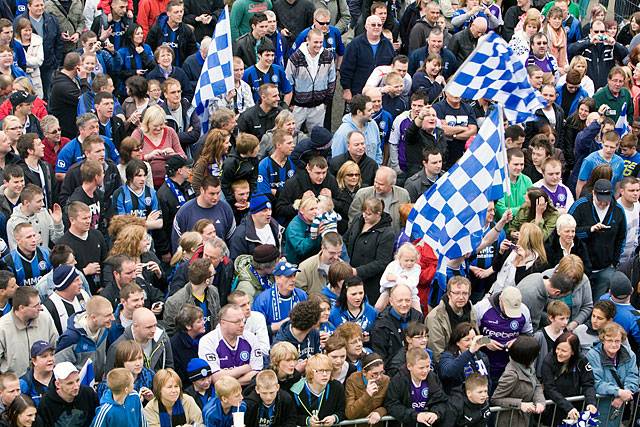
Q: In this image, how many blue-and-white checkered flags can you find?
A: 3